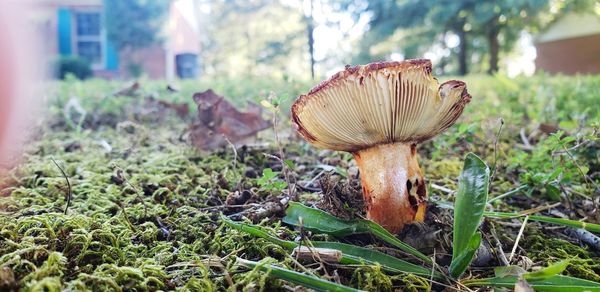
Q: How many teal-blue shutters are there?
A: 2